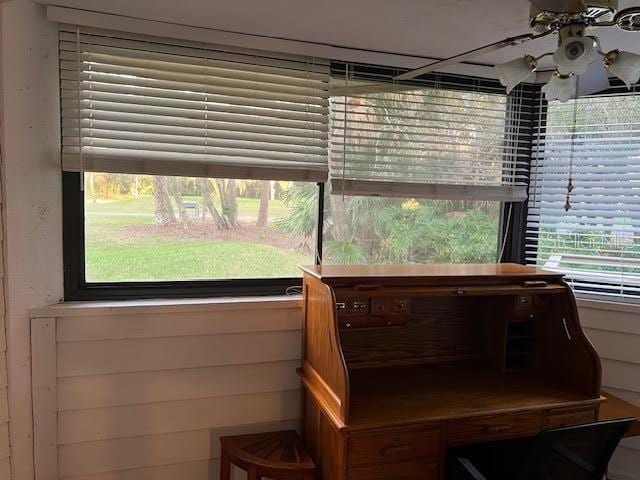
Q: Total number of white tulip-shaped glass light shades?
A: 4